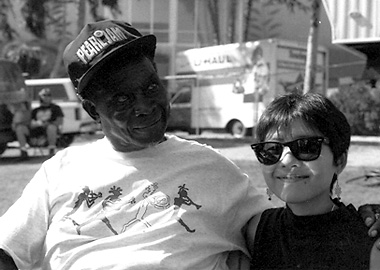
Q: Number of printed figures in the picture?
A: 4